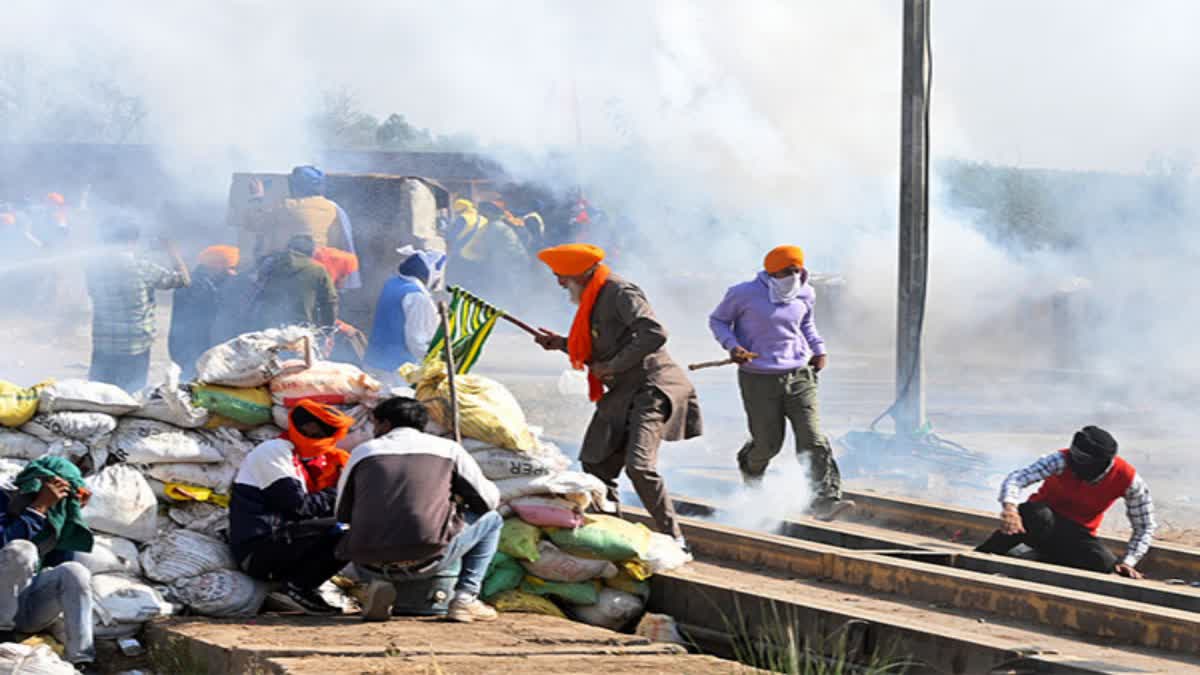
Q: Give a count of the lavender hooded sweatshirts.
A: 1